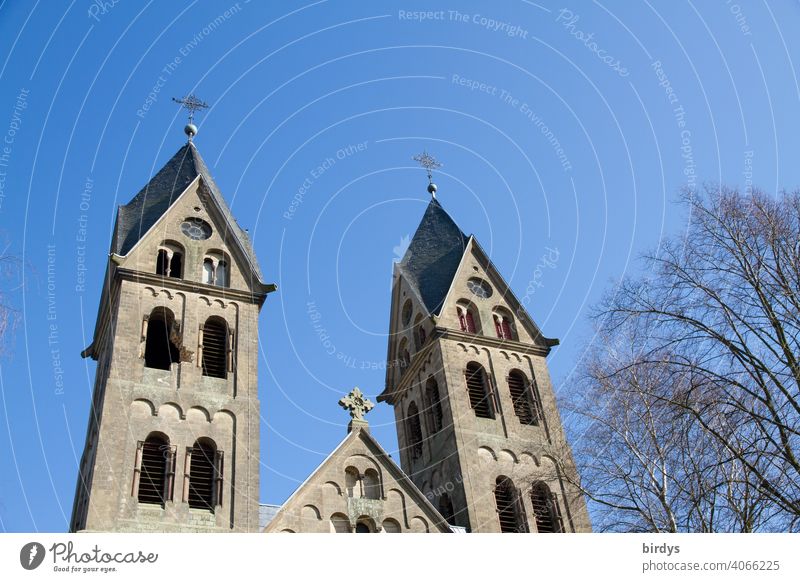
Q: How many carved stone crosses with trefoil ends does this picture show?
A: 1